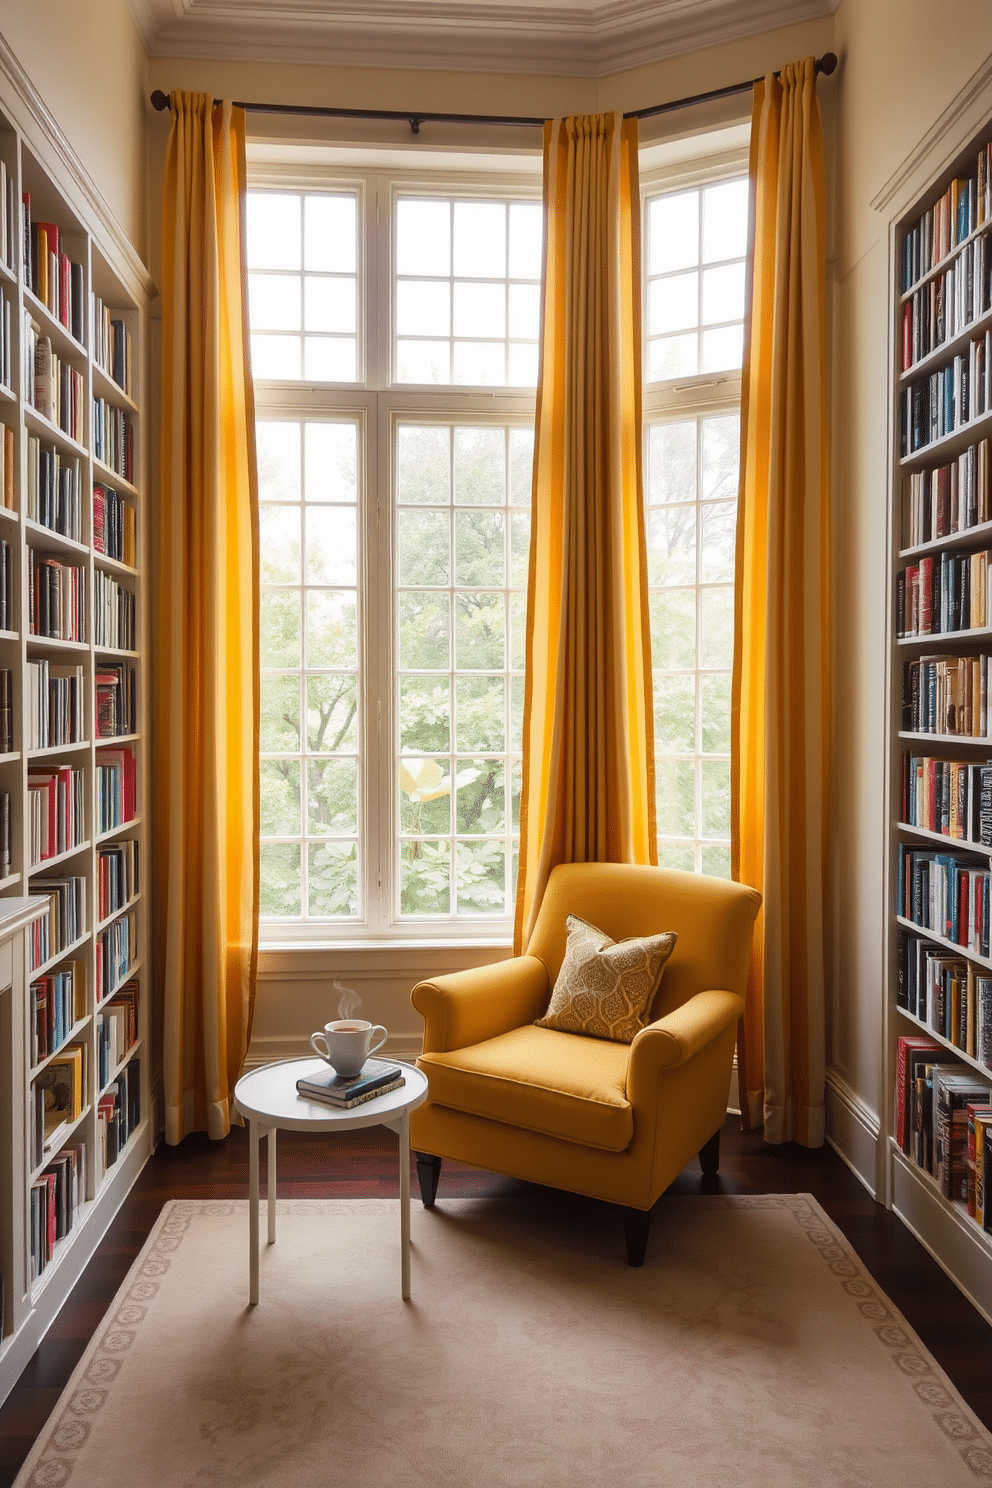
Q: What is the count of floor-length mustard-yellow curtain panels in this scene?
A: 3